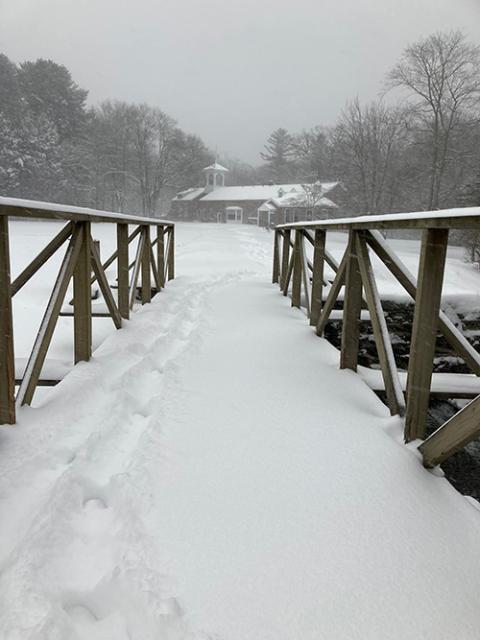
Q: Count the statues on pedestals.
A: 0